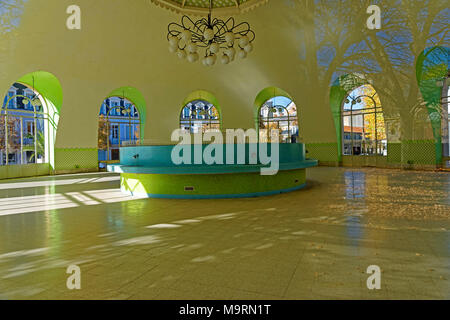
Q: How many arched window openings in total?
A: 6